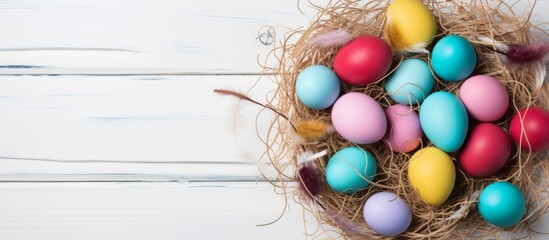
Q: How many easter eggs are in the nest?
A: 15